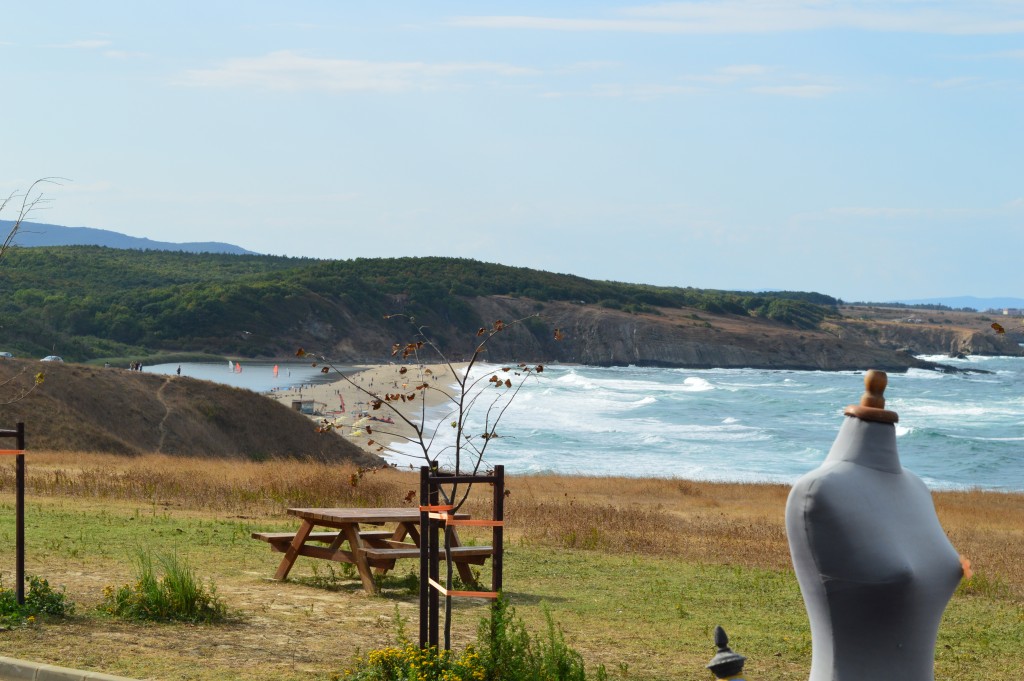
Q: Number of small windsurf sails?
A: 3